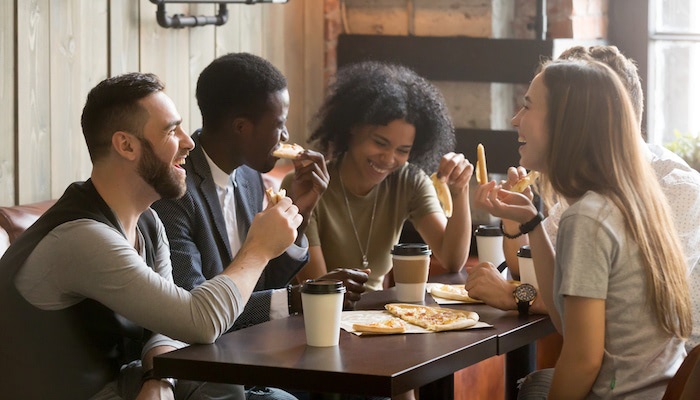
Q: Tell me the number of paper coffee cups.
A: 4